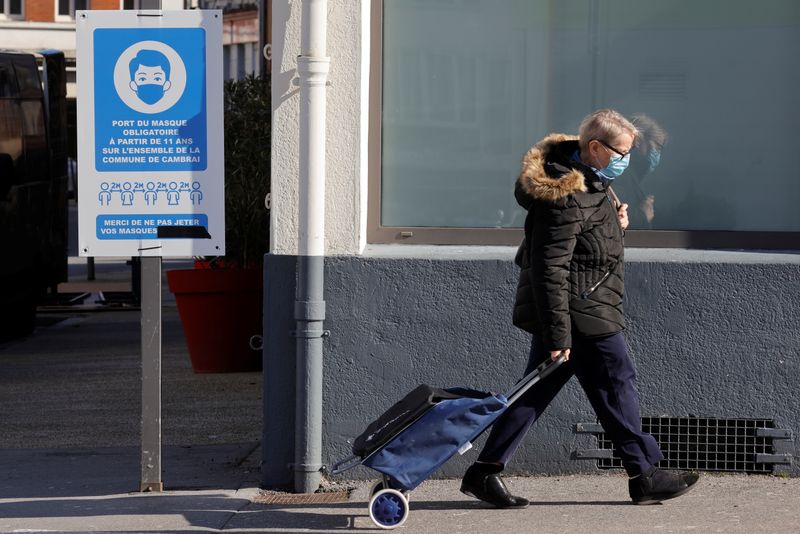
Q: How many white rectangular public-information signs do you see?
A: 1